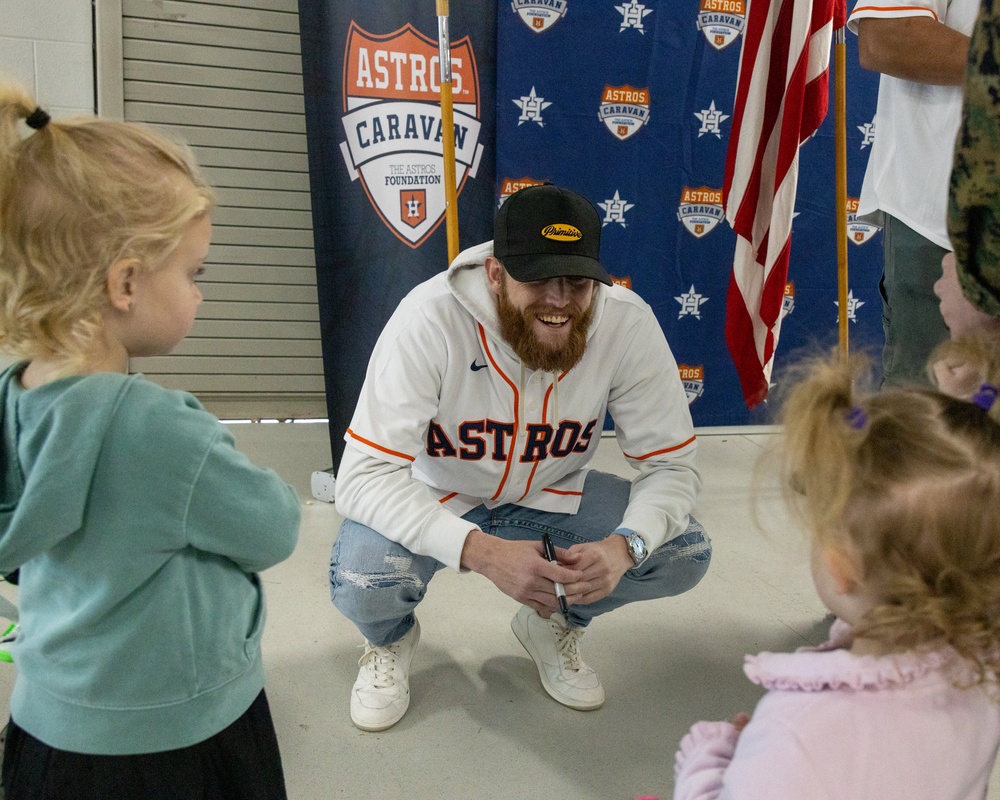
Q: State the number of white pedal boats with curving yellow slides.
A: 0